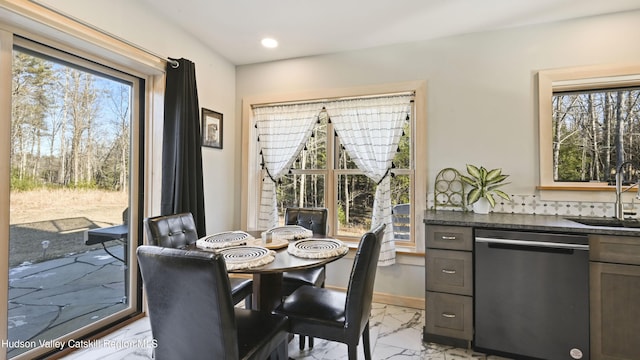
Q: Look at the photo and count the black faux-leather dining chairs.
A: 4